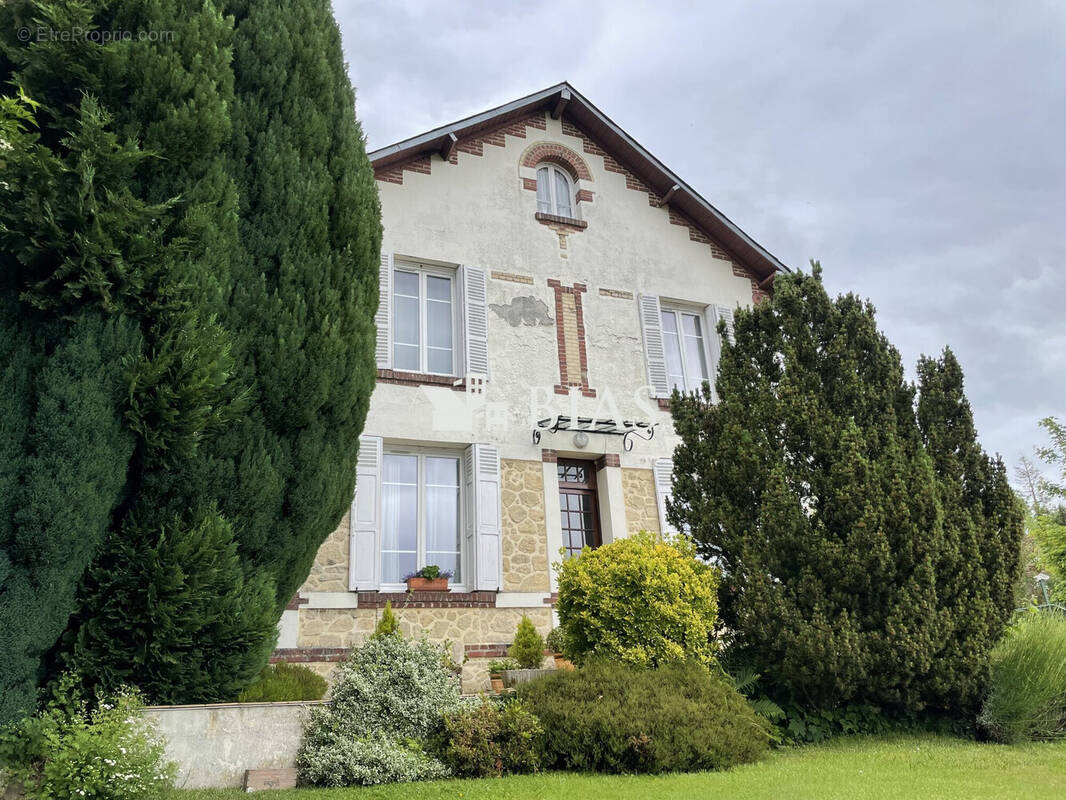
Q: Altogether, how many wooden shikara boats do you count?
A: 0